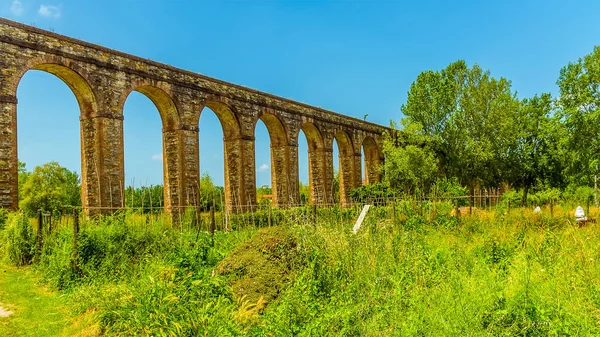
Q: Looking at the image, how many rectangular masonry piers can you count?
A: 8